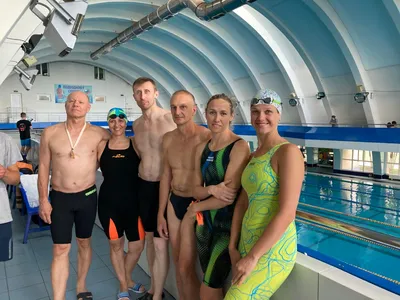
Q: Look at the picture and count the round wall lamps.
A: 3